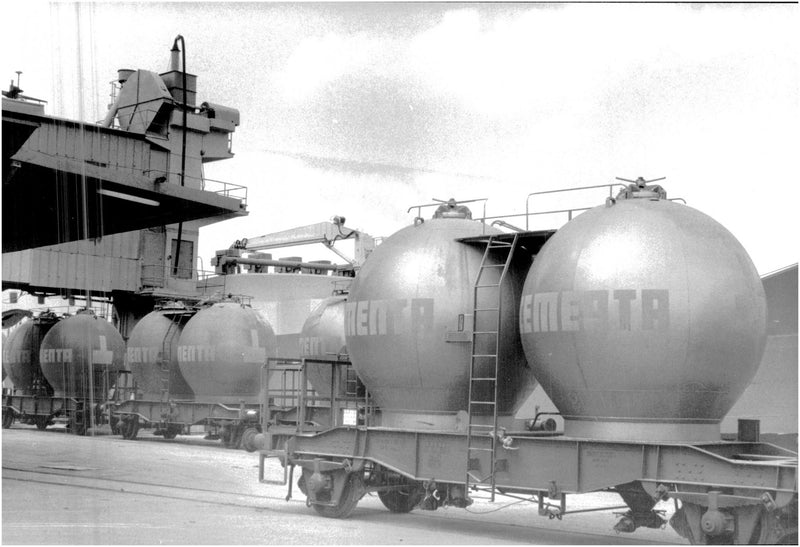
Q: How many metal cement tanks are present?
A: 7